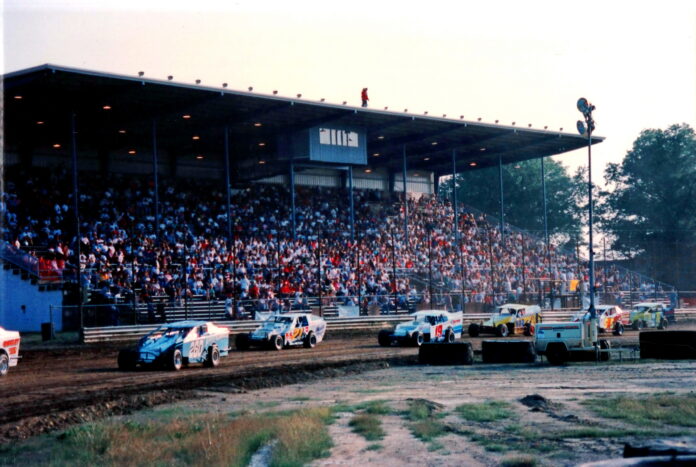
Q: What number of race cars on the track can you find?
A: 7